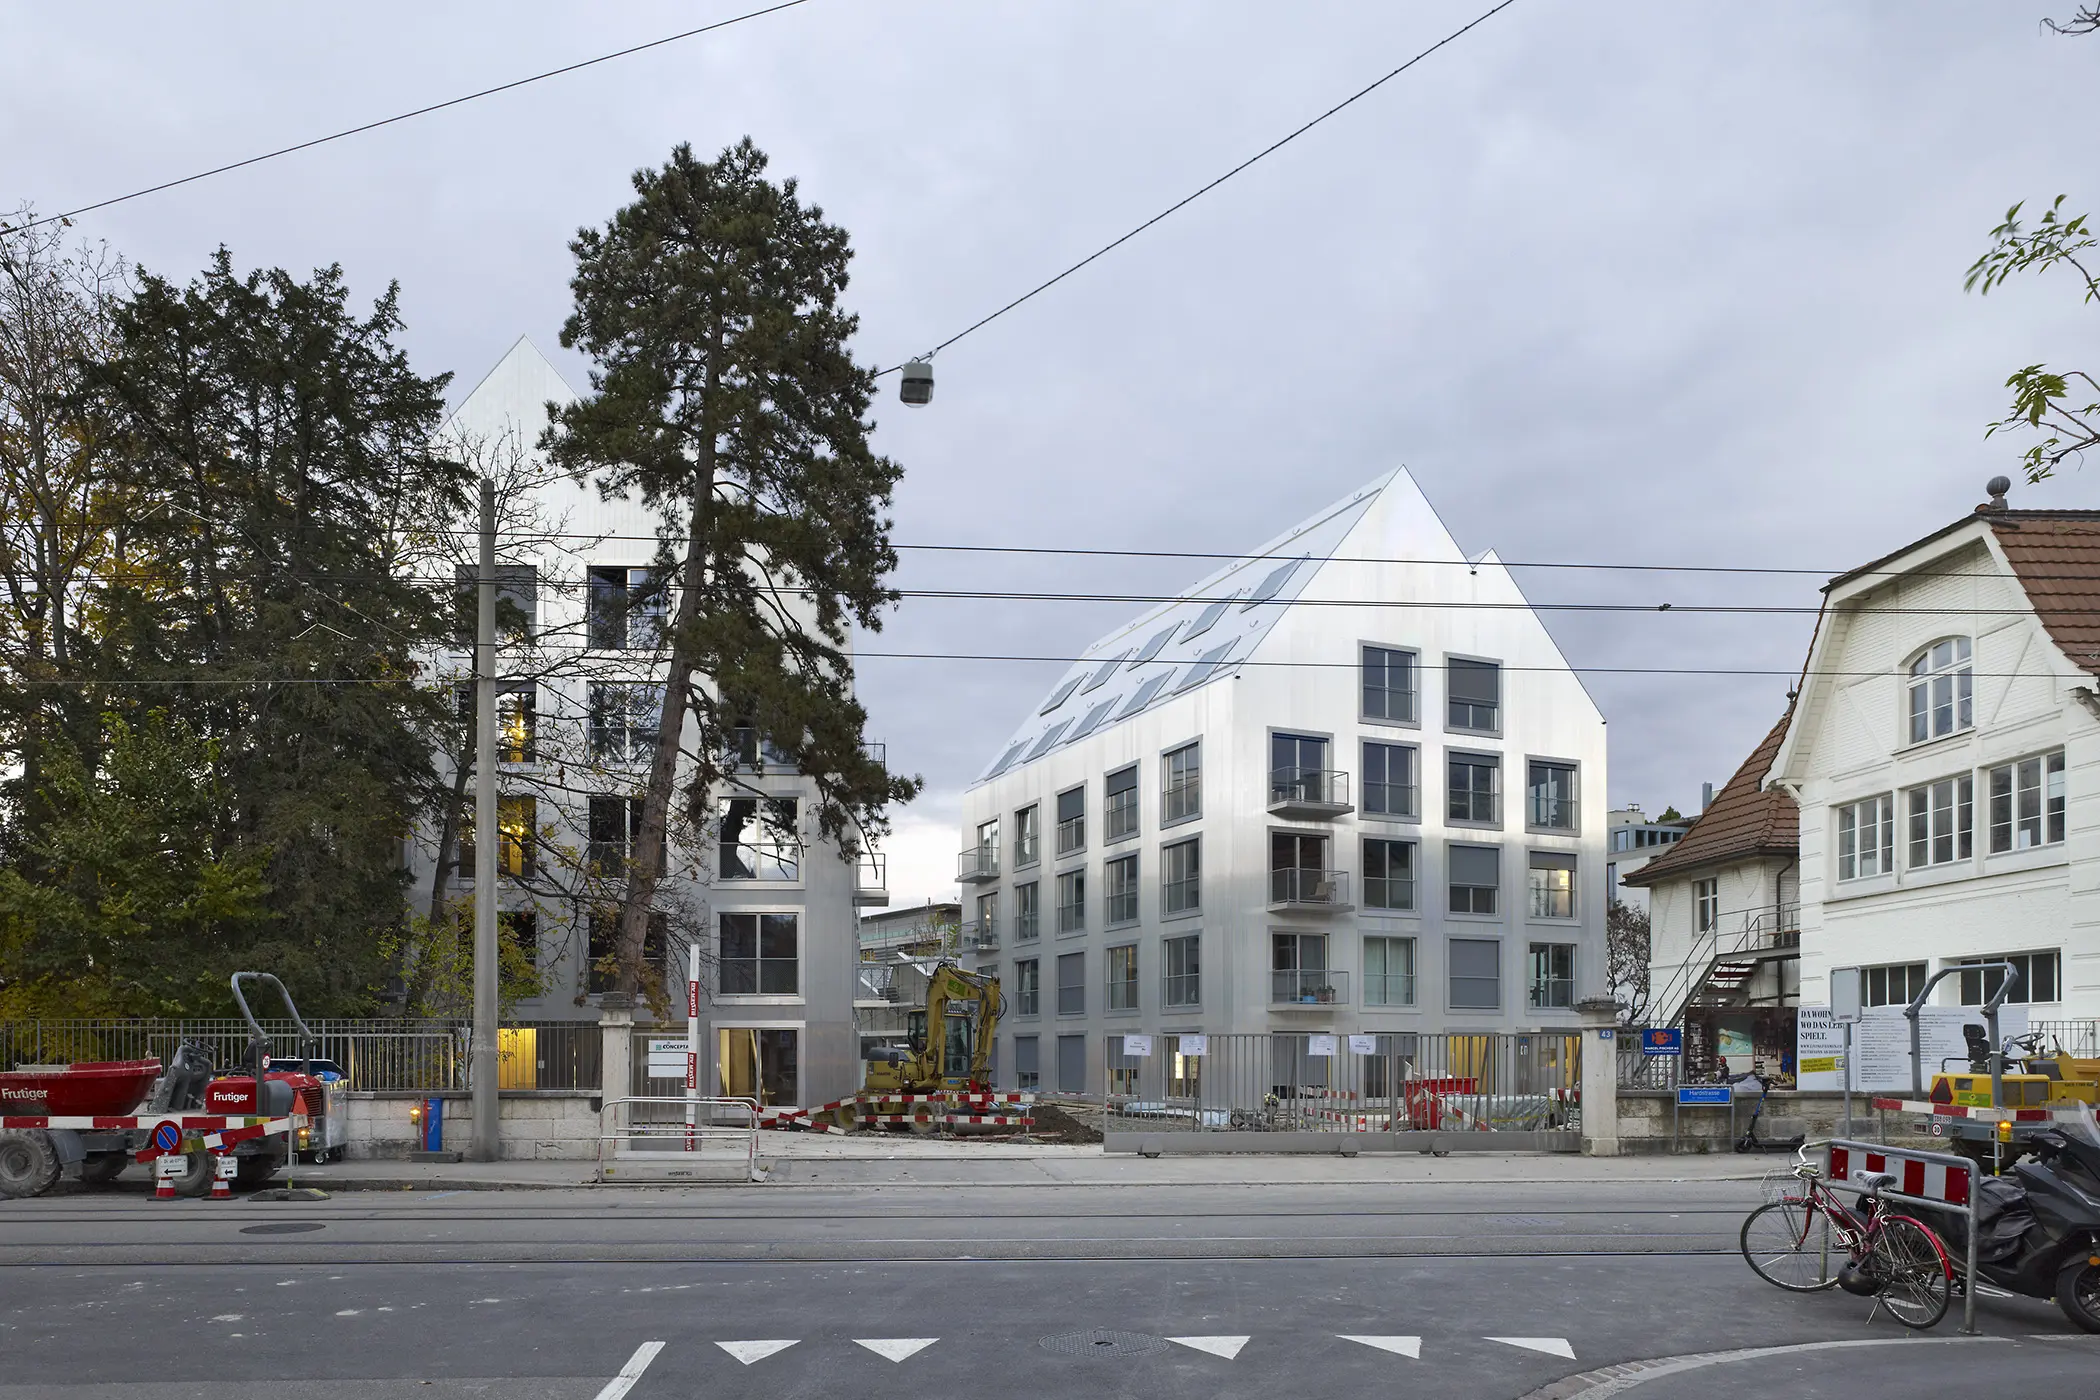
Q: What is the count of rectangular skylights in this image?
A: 10